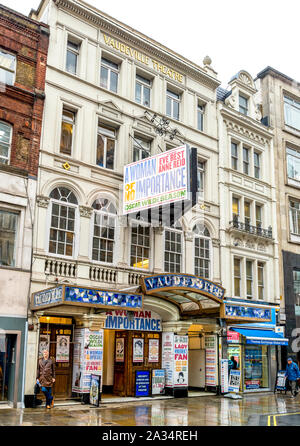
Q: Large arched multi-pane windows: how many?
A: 5